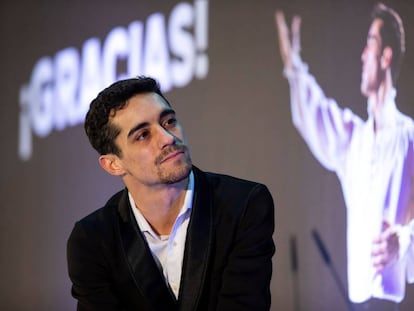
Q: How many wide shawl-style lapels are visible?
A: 2